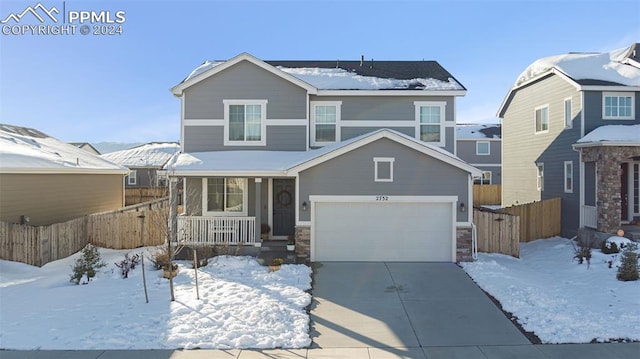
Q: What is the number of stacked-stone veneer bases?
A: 2